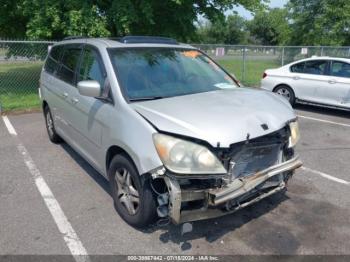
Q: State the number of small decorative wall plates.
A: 0